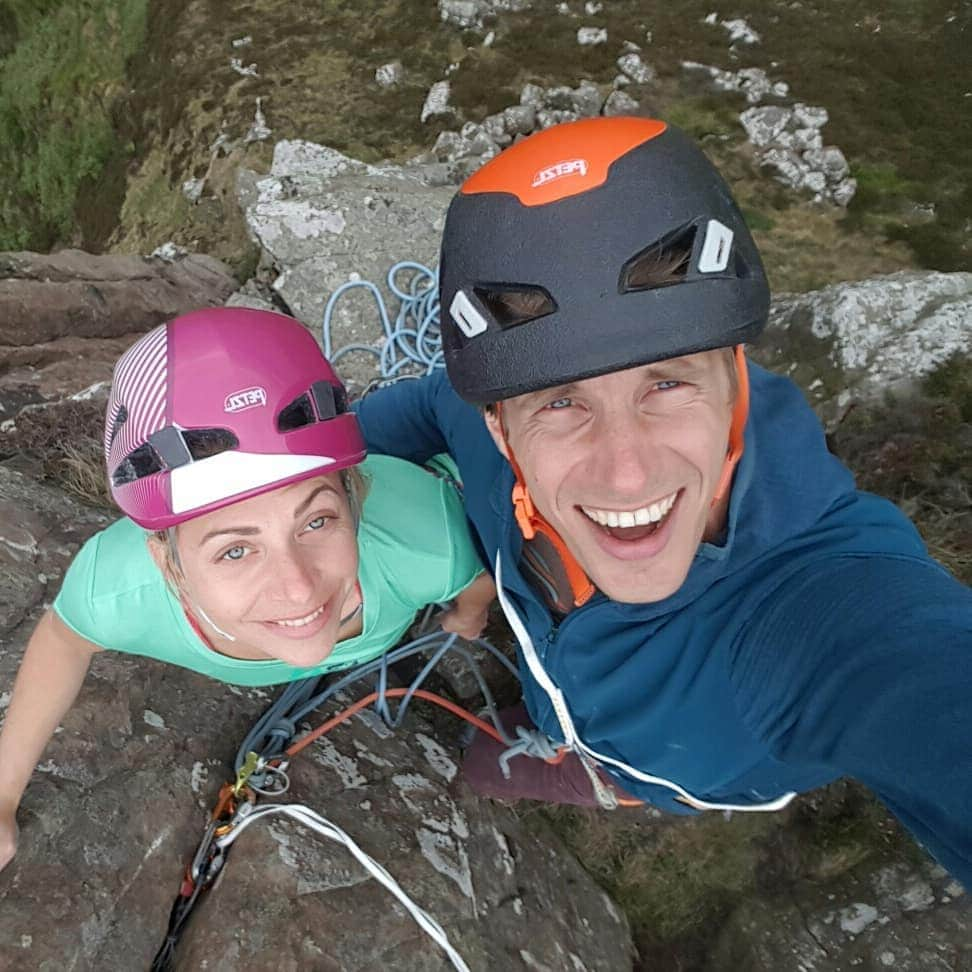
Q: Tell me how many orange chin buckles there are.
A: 1